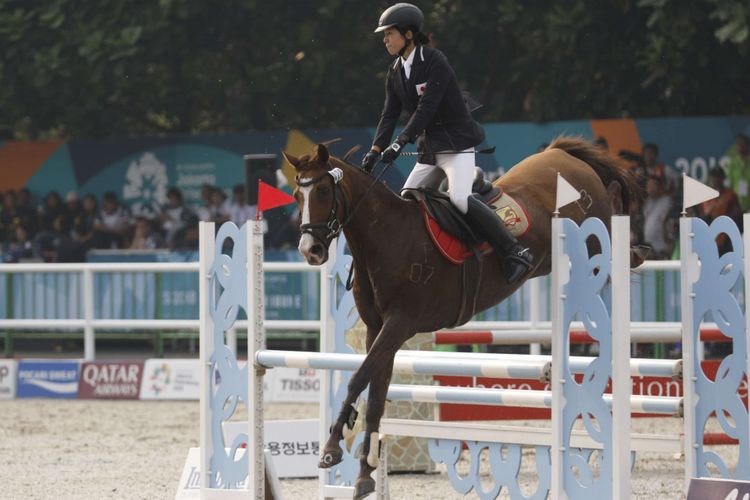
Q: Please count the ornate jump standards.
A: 4